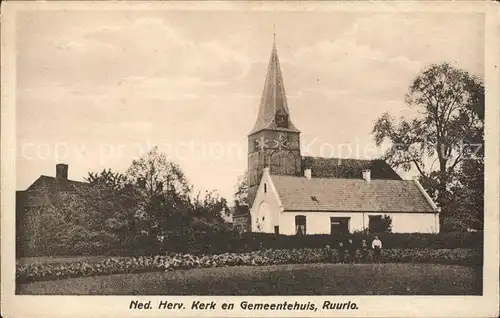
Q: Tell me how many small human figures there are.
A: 5